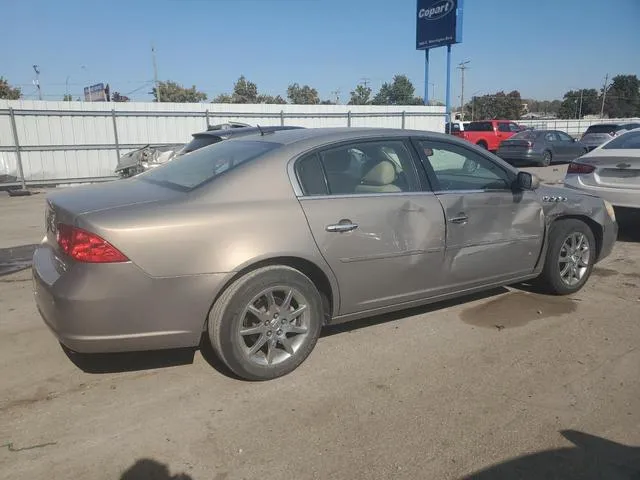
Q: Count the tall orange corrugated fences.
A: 0